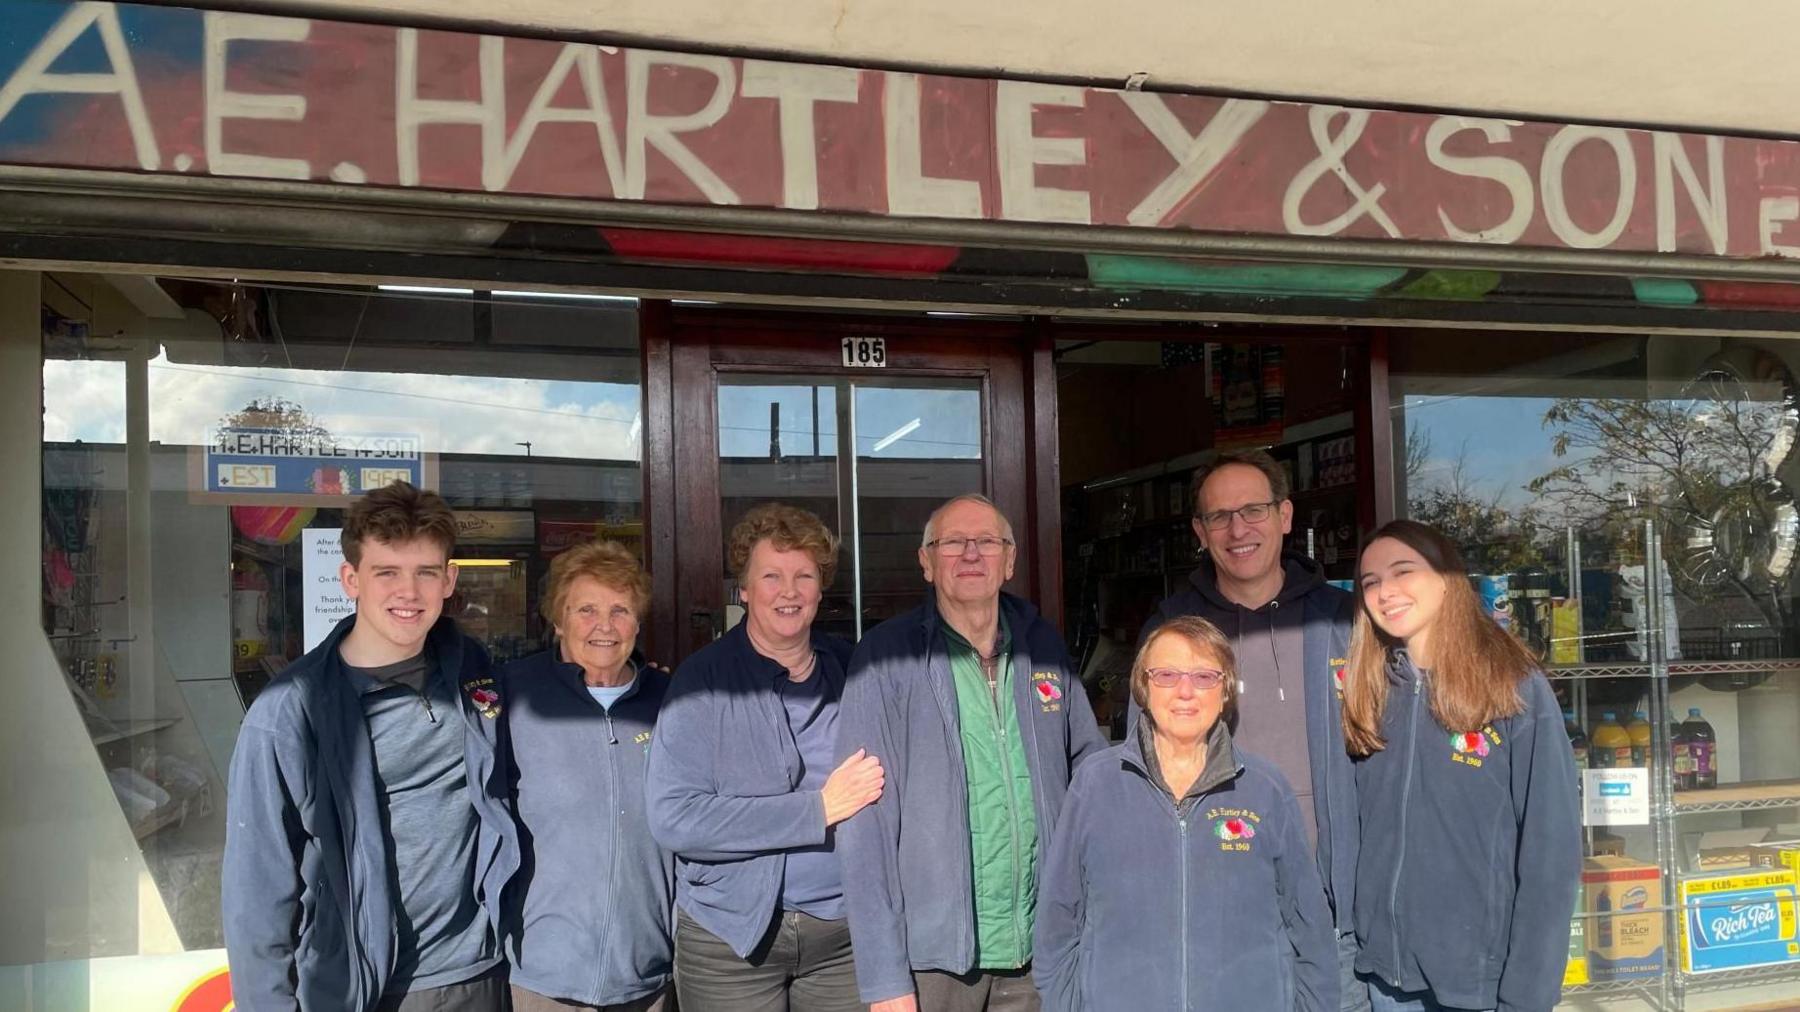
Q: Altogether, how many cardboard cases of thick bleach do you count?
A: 1